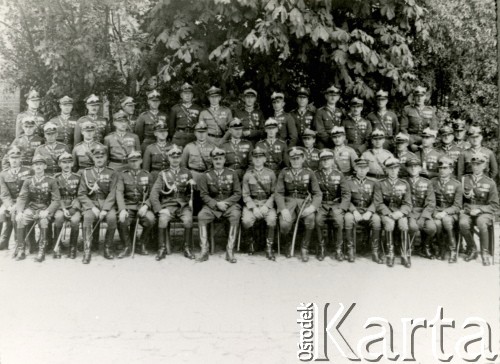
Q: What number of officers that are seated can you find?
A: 15